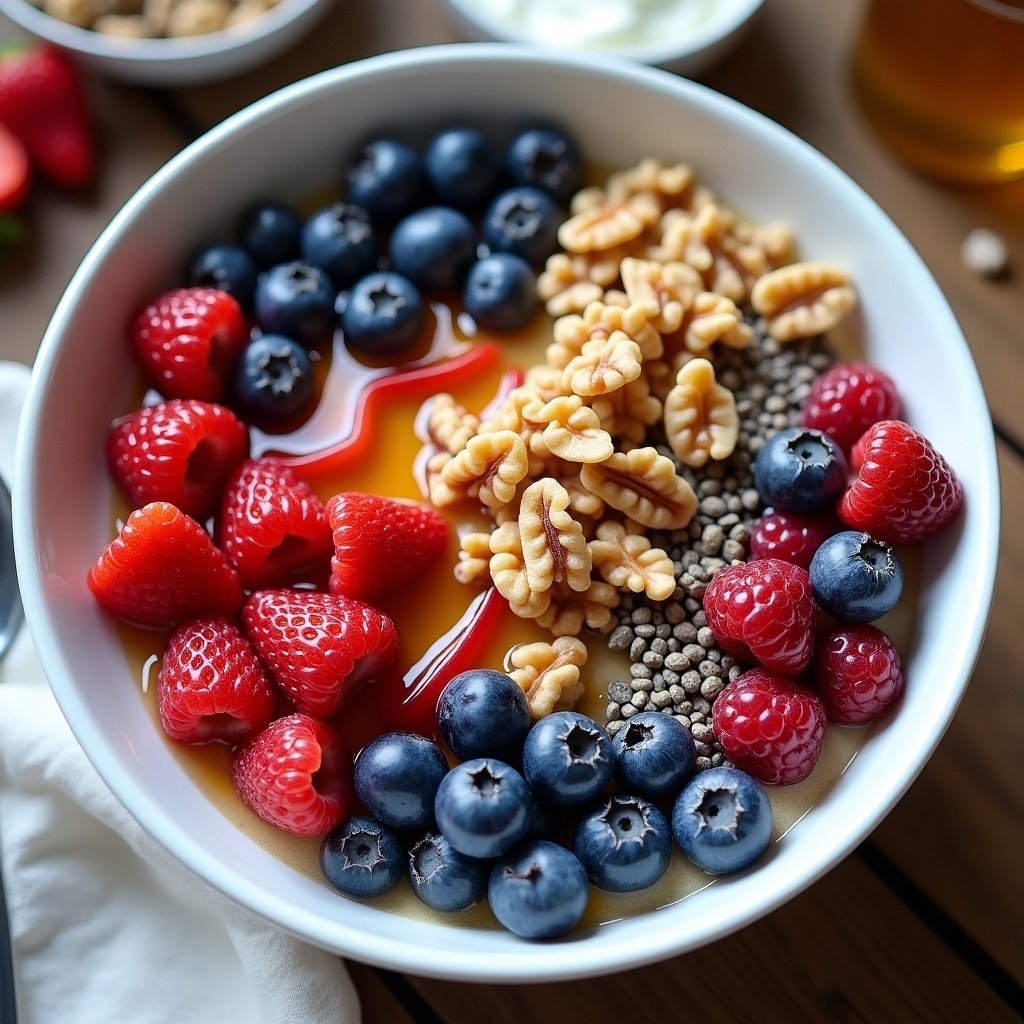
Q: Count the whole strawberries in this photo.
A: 1